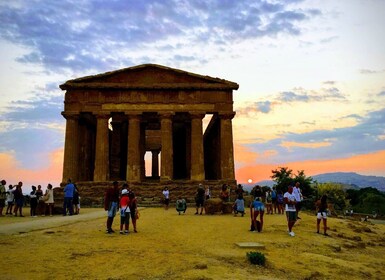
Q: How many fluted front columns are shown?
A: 6